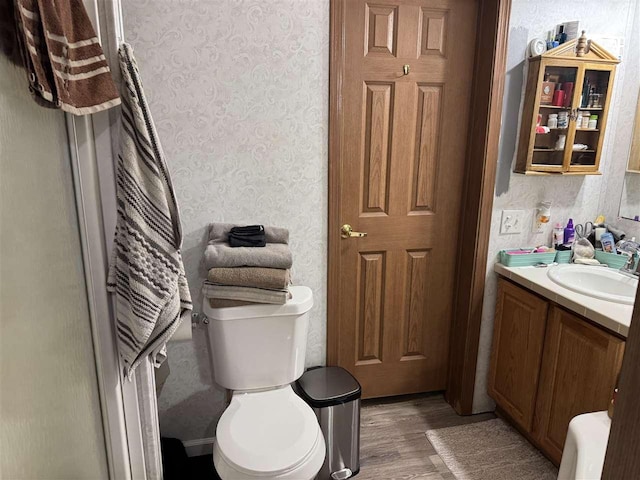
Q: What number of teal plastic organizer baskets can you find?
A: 3